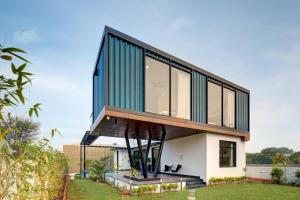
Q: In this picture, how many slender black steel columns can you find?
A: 4